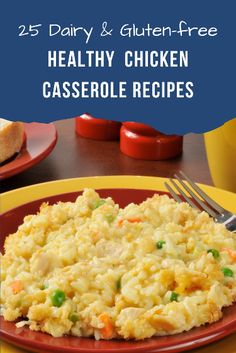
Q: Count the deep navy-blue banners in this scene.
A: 1